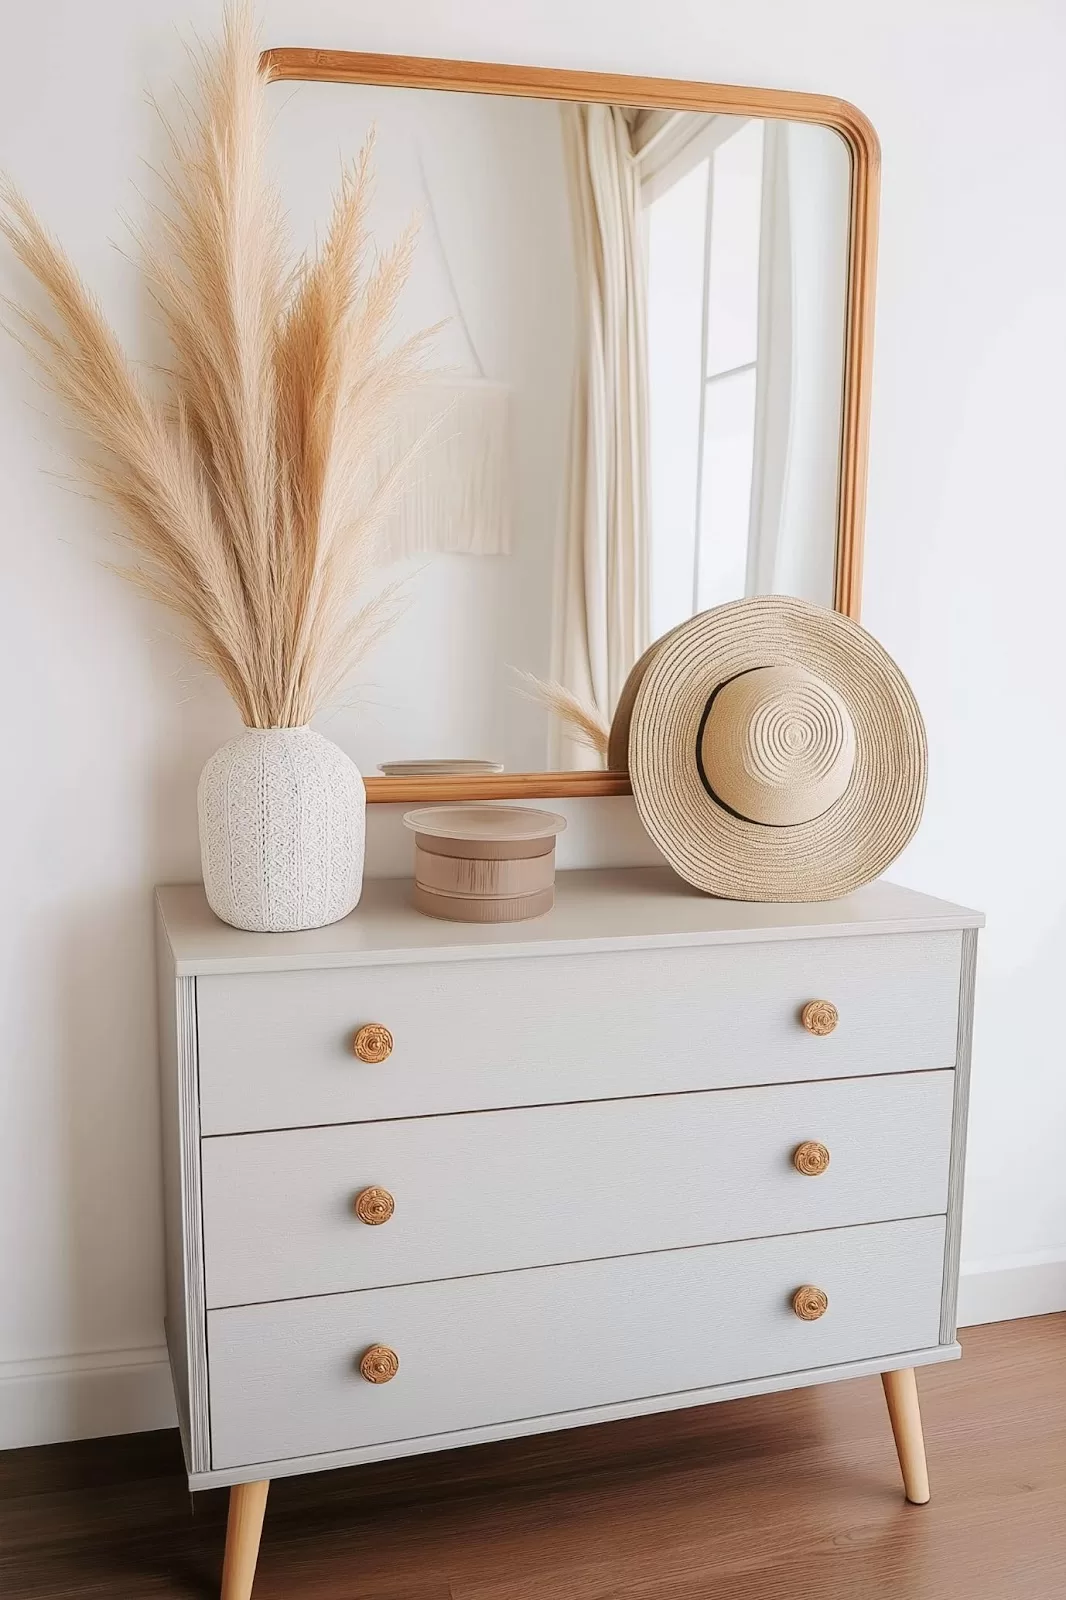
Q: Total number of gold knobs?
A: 6